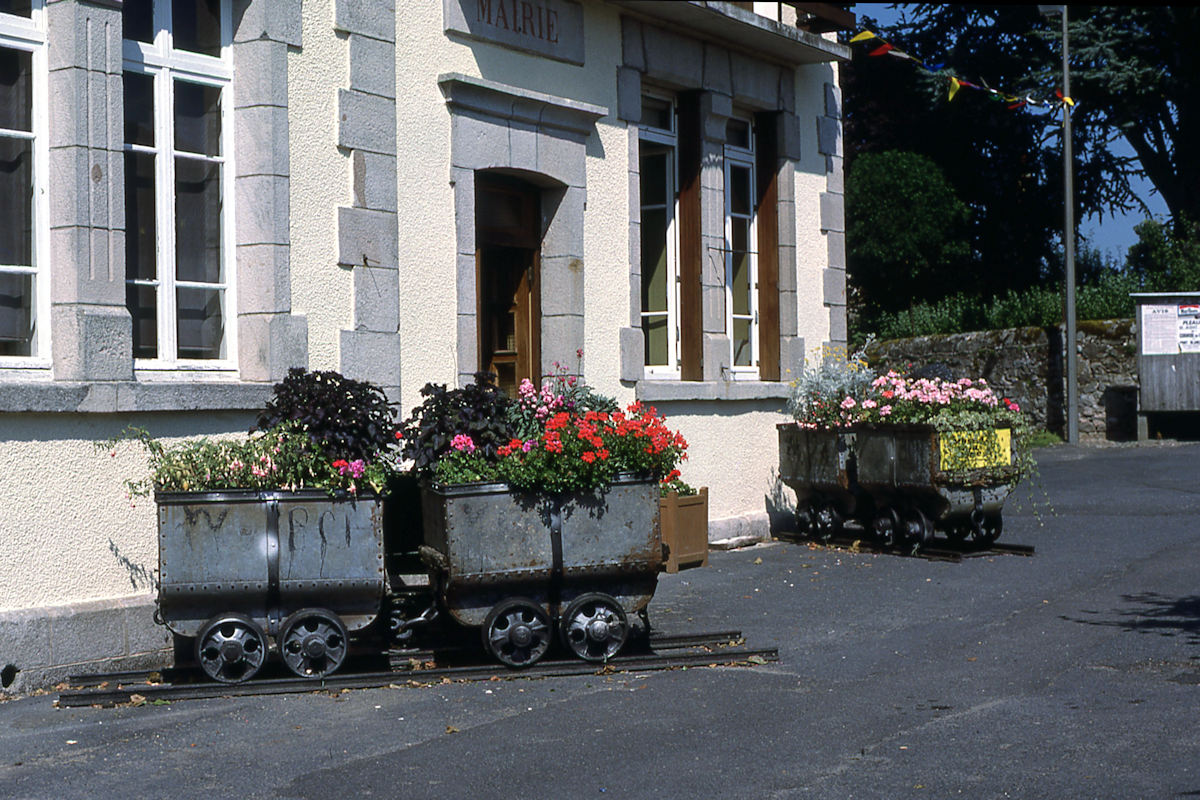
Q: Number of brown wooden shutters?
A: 2